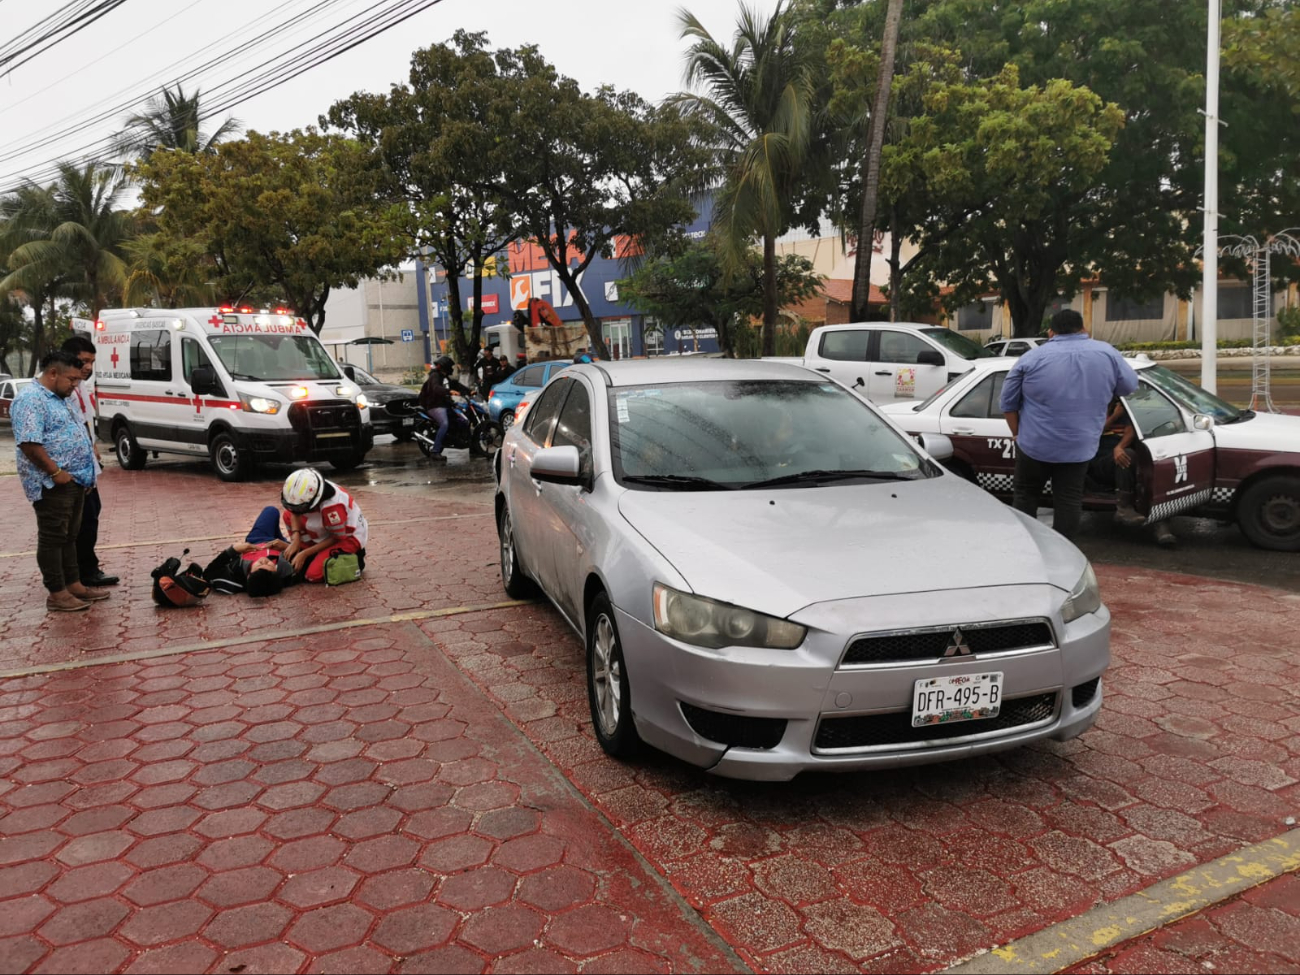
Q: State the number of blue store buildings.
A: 1